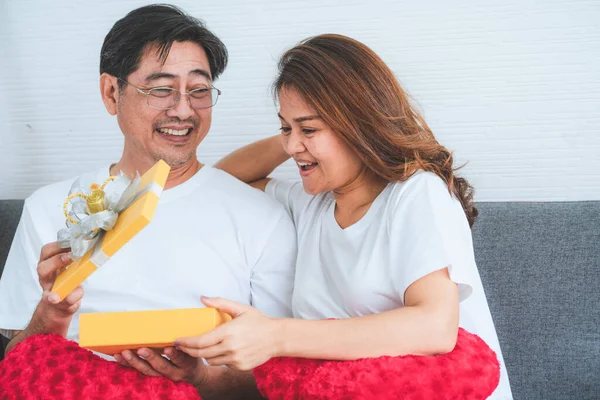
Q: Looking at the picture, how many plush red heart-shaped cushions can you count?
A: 2